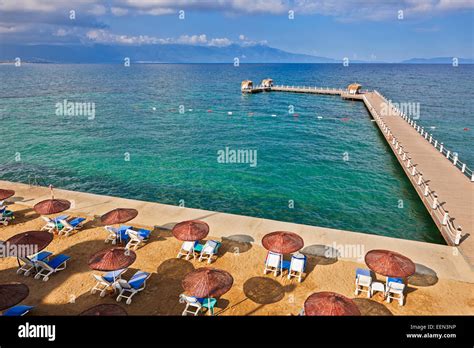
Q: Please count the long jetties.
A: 1